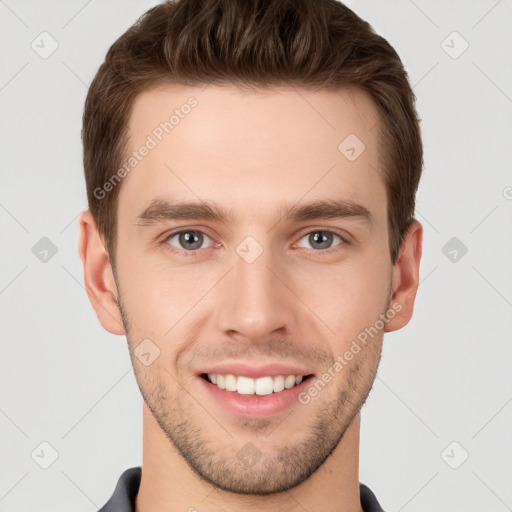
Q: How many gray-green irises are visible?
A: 2